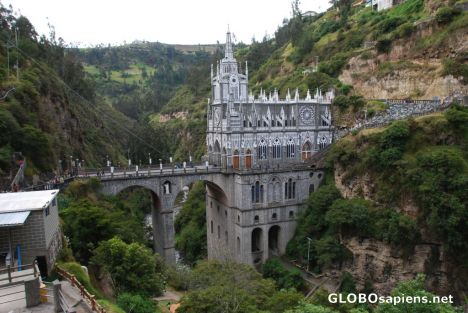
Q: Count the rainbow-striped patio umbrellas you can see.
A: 0